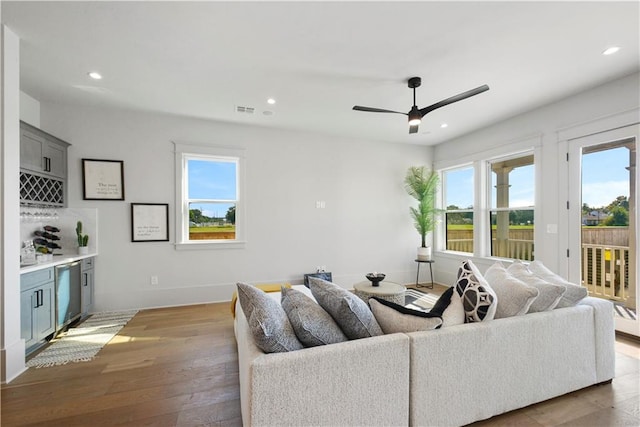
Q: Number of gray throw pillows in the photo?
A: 3